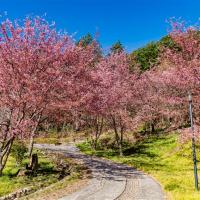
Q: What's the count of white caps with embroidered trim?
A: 0